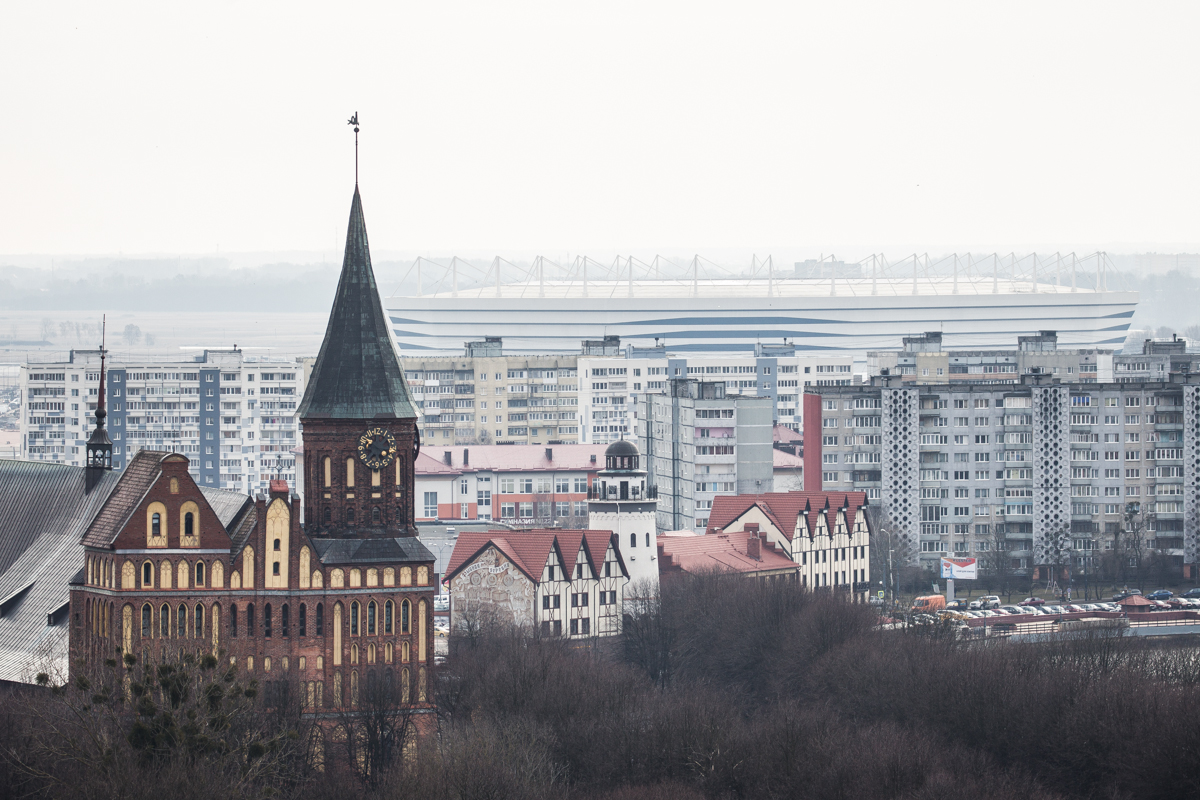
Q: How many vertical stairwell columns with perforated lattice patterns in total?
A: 3